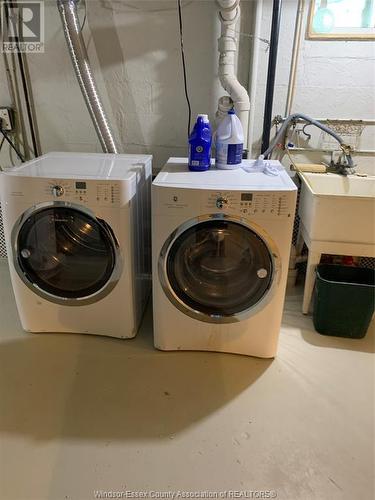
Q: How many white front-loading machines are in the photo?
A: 2